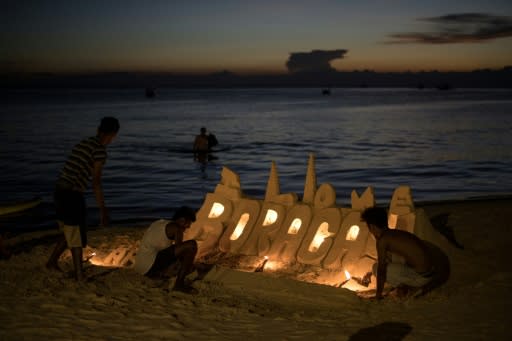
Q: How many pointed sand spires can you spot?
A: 2